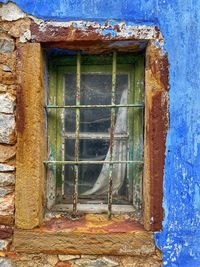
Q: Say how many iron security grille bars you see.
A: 4